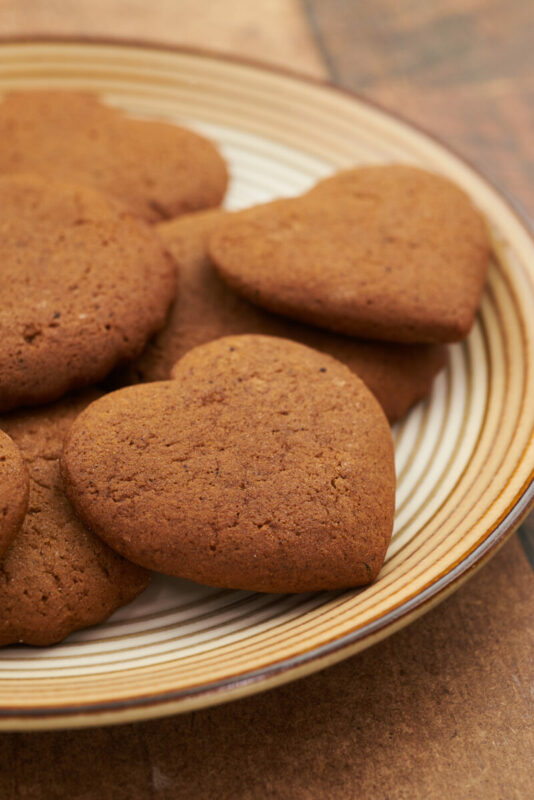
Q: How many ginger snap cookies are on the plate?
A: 7